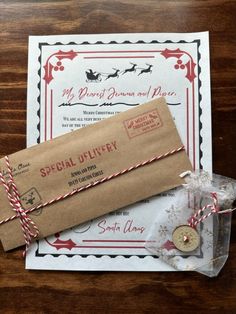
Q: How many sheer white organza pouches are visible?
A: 1